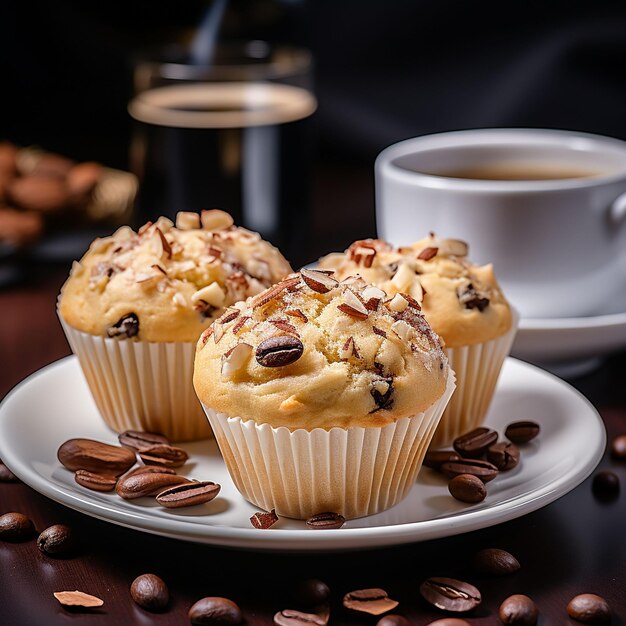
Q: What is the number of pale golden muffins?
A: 3